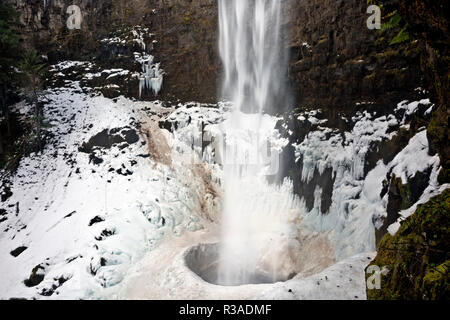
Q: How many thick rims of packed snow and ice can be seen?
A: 1